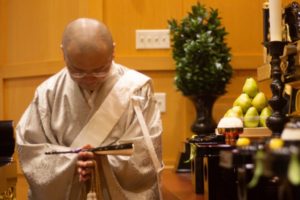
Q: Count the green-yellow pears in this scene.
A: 6